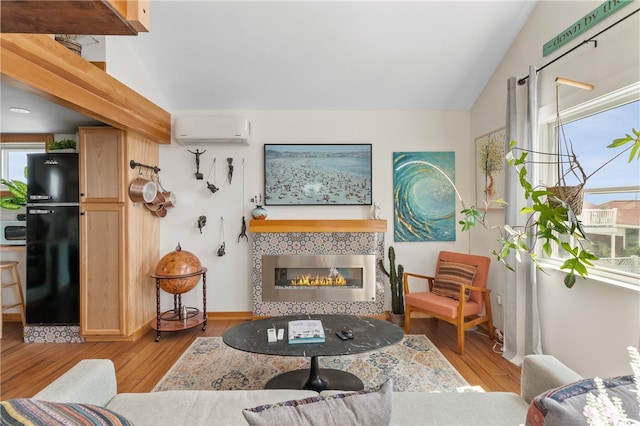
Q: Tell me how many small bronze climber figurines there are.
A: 6